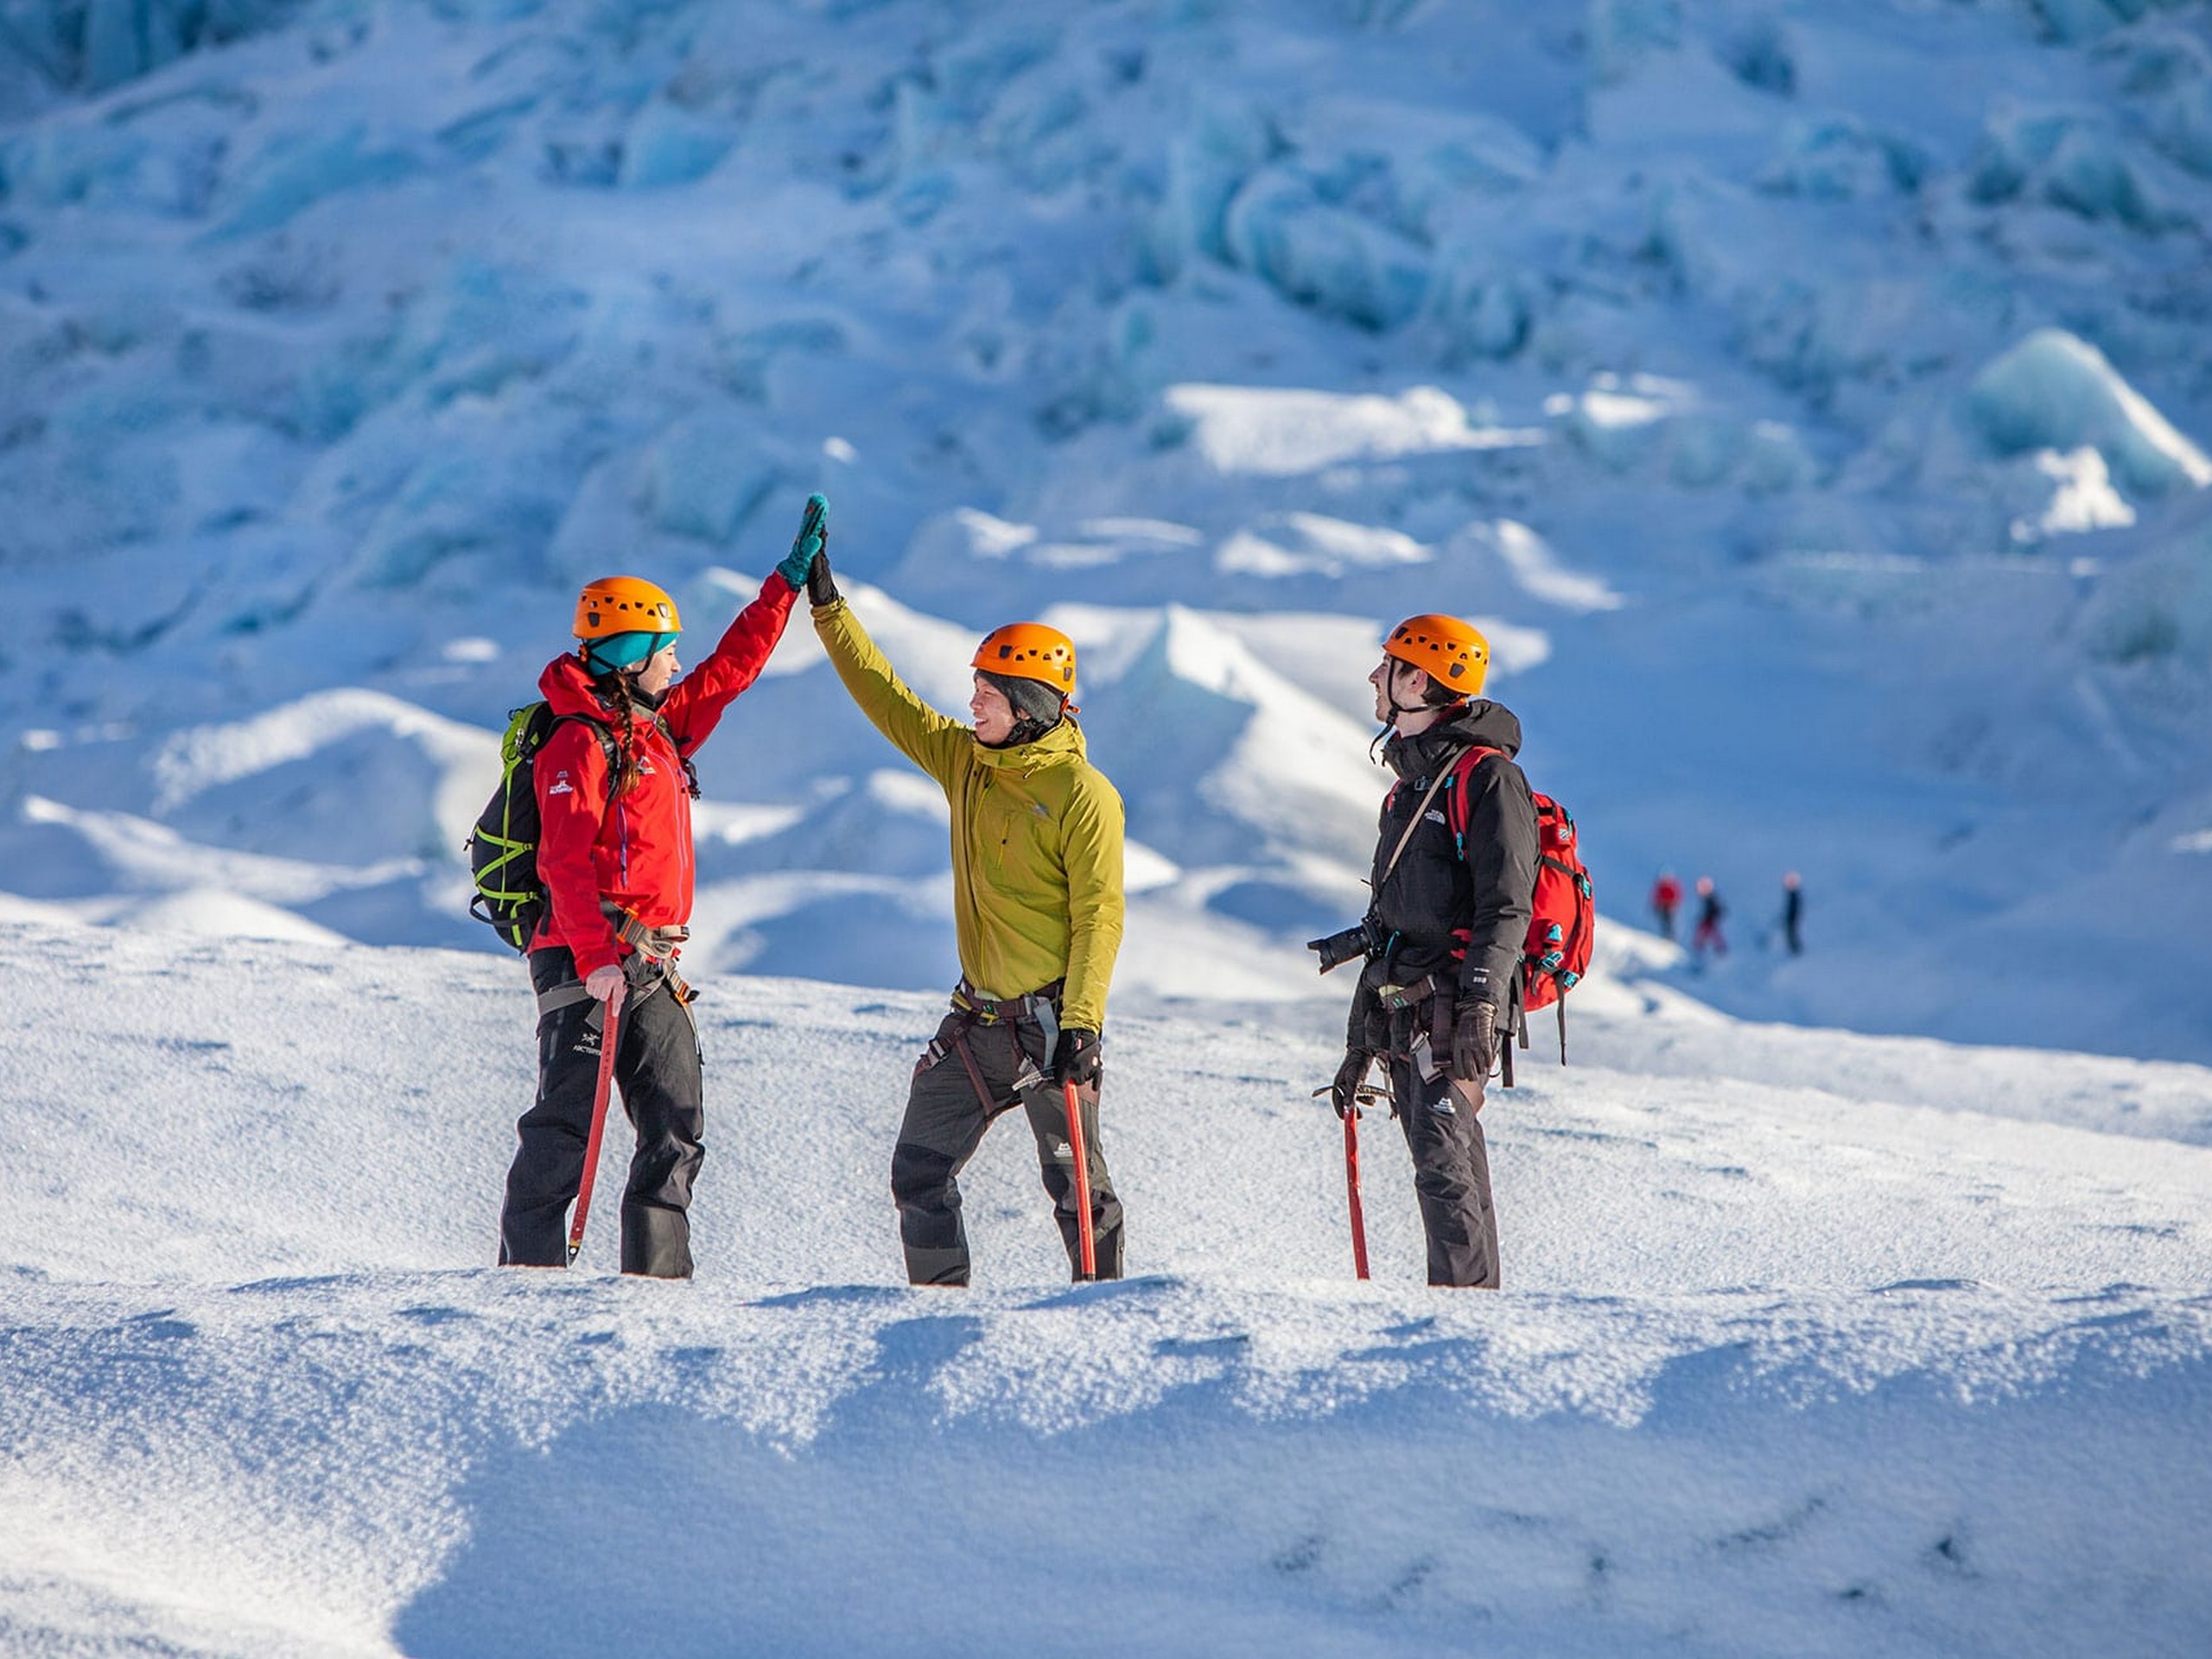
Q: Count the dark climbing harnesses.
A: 2